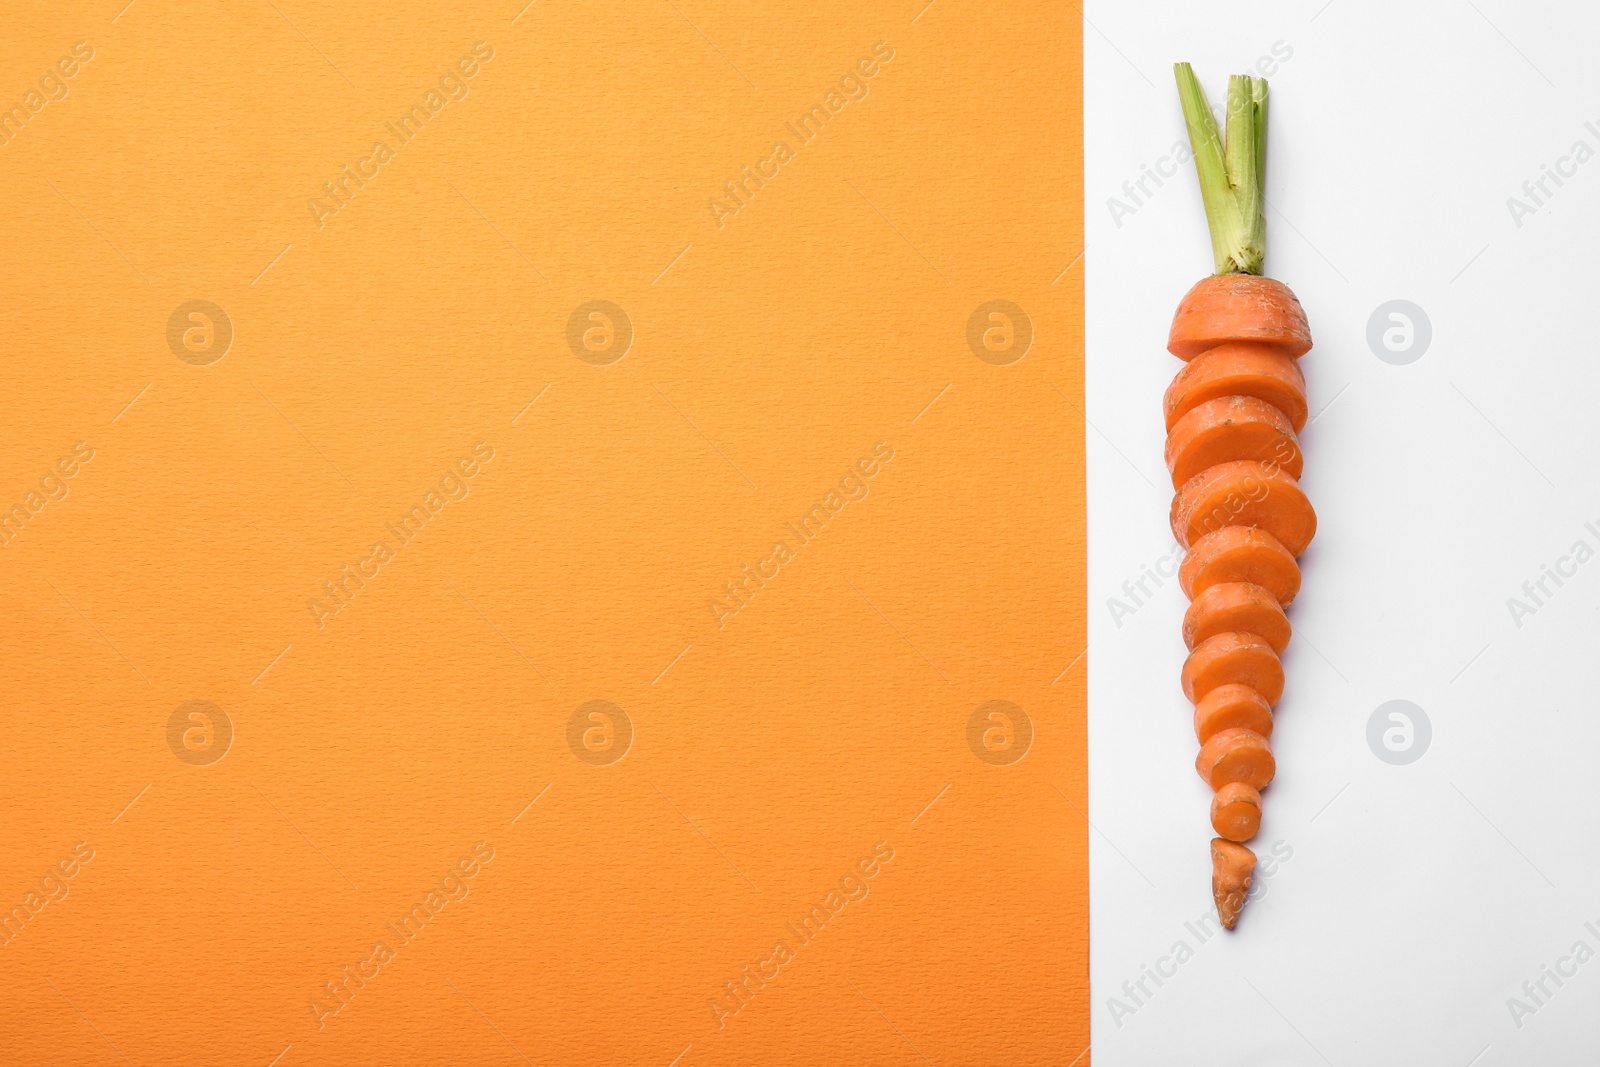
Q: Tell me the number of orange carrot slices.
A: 11